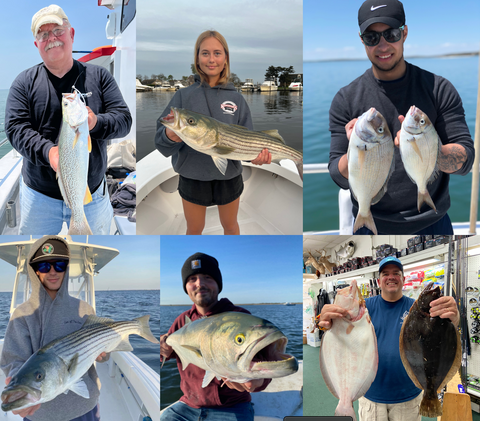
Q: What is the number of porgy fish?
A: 2